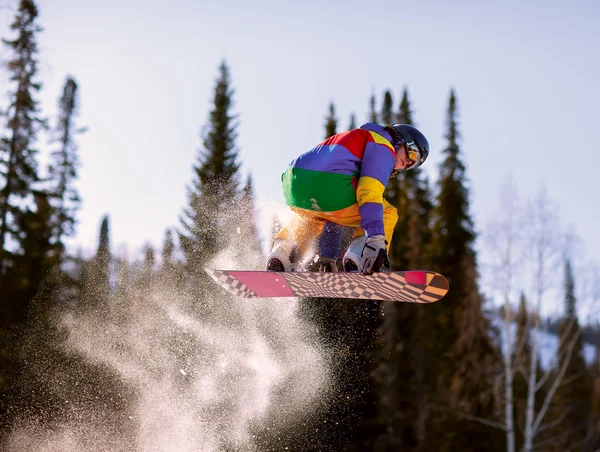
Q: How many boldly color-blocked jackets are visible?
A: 1